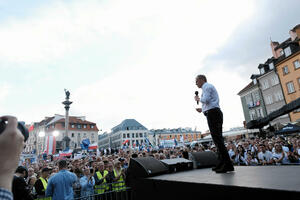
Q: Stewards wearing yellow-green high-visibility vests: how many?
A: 3